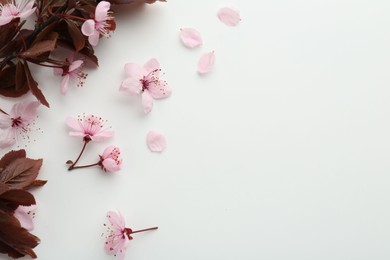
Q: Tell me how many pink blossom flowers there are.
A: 9